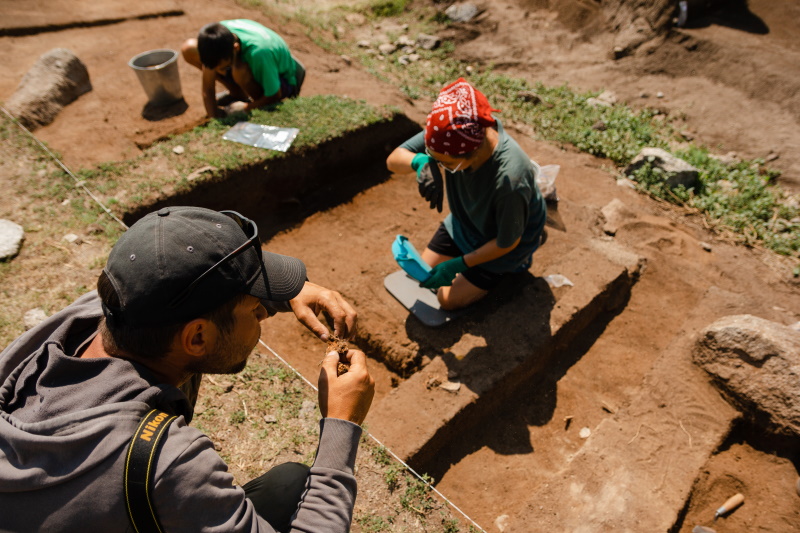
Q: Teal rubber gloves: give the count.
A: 2